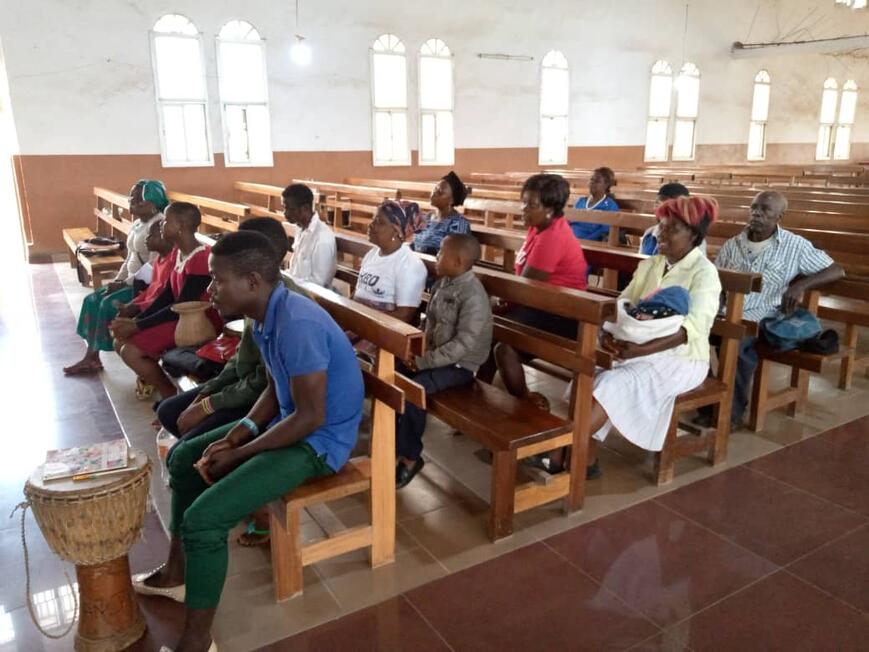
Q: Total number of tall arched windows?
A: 10